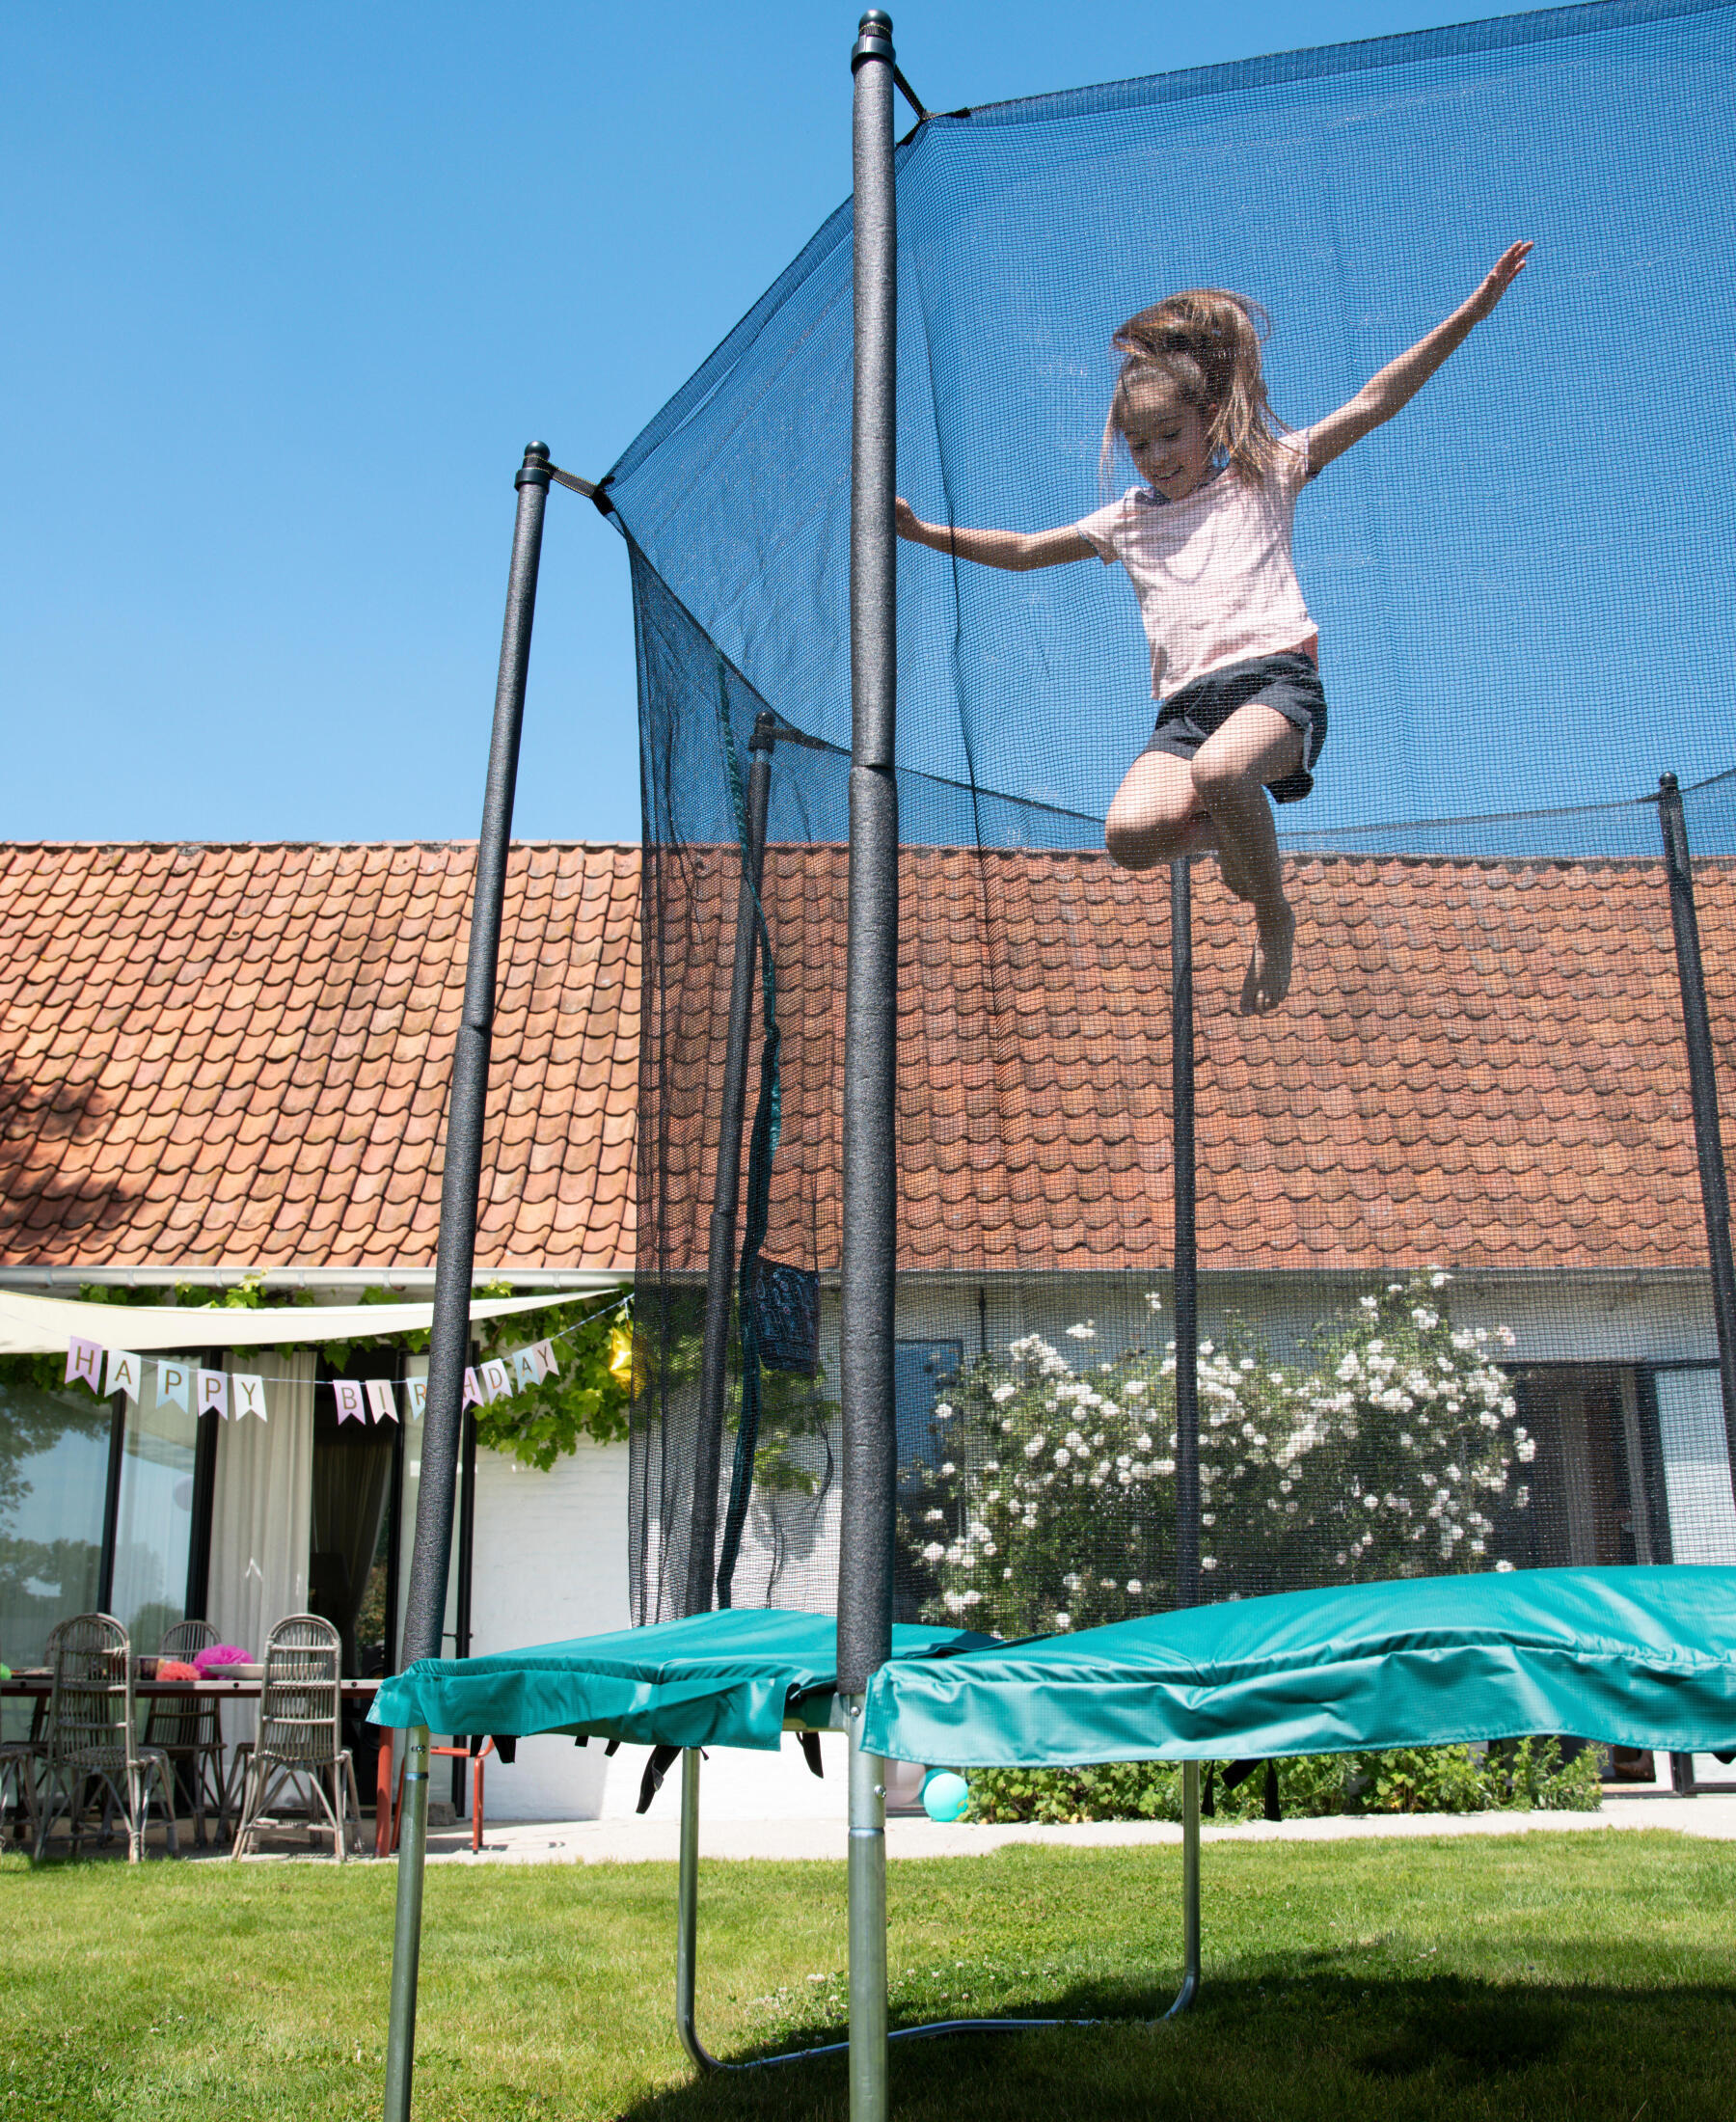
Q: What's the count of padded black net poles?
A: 5